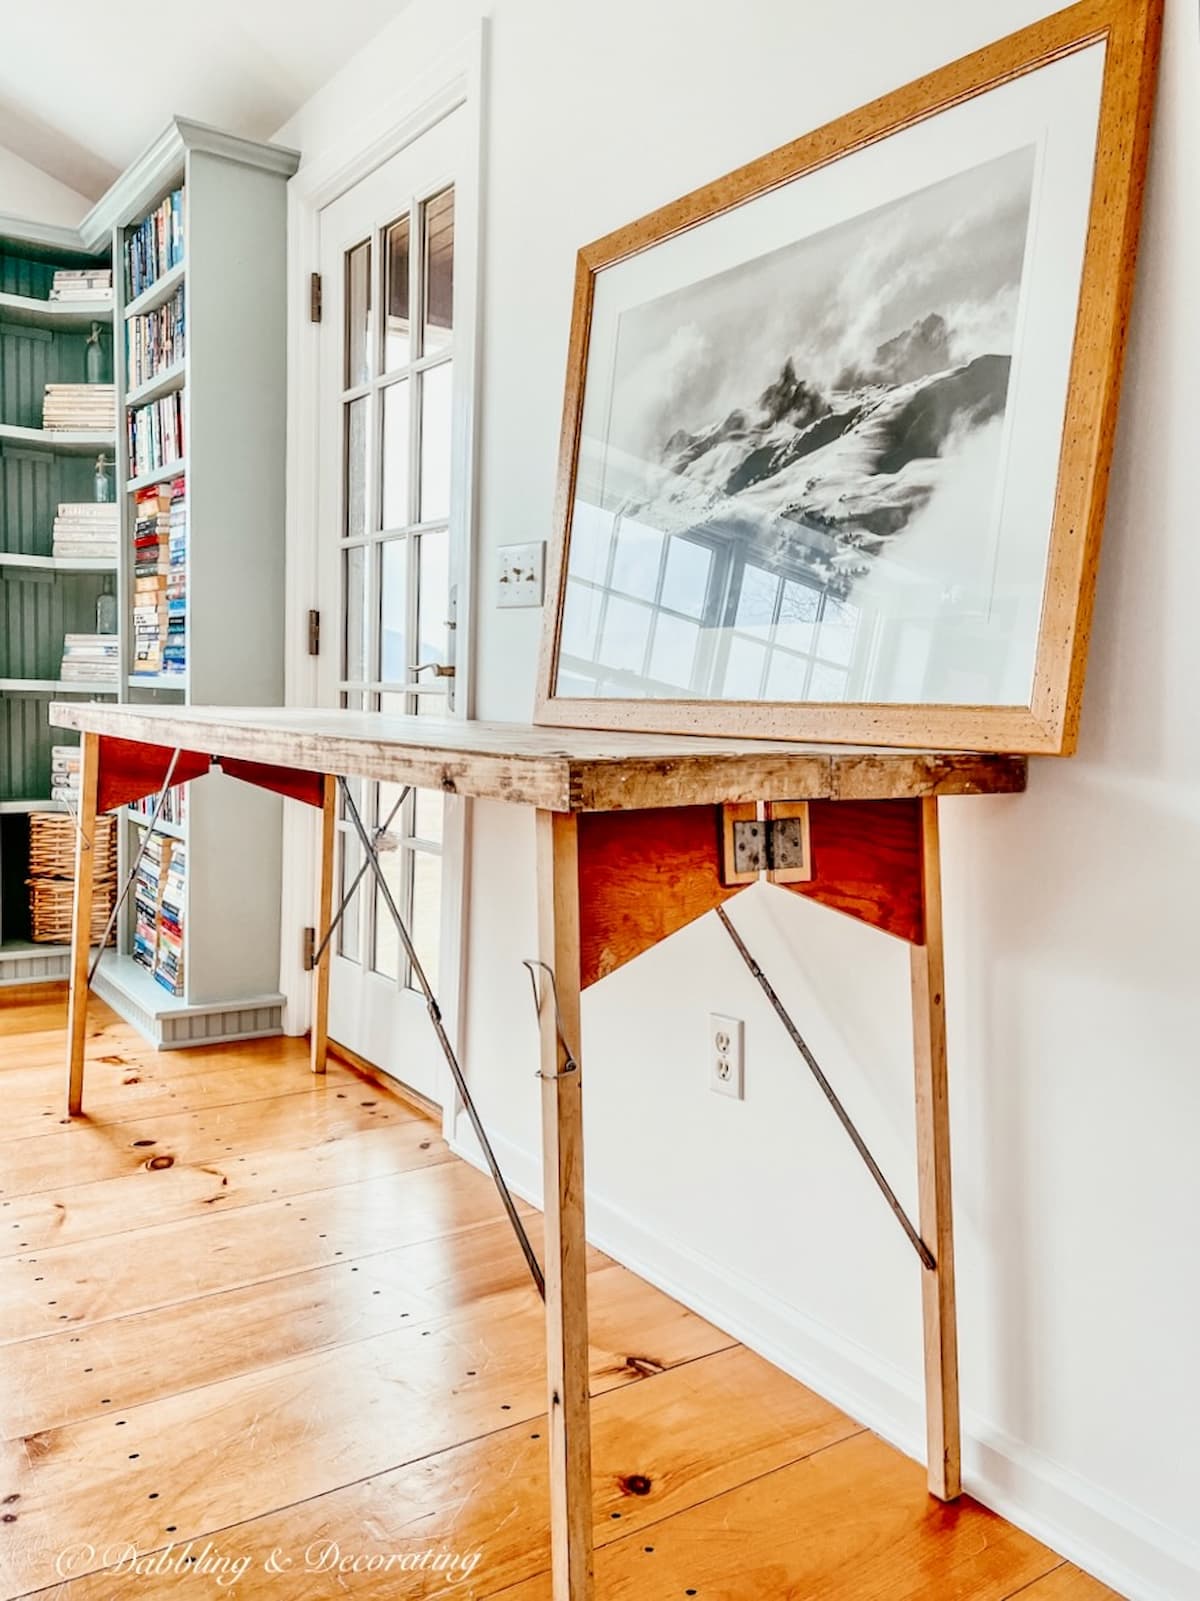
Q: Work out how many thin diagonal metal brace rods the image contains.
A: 4